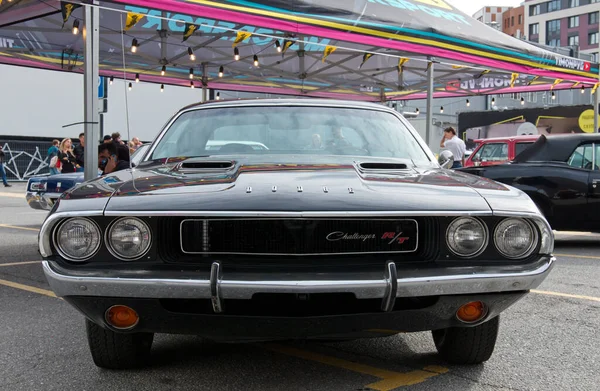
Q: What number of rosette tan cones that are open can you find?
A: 0